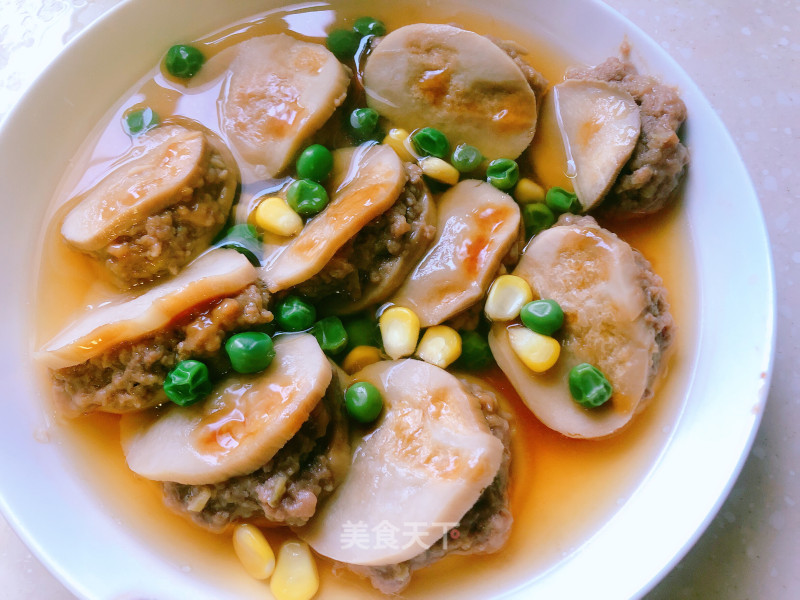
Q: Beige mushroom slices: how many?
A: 10